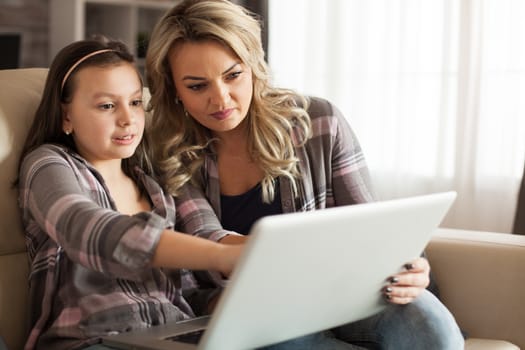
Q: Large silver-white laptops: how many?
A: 1